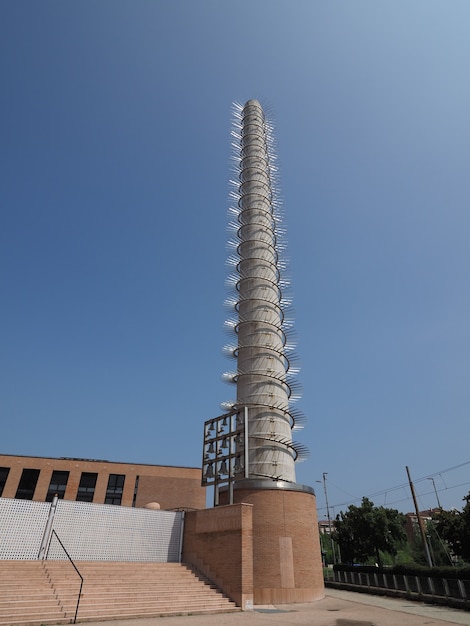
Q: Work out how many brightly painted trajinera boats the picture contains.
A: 0